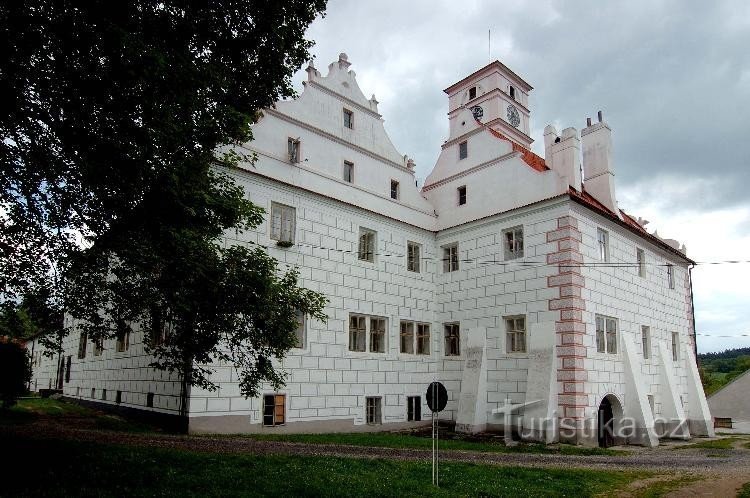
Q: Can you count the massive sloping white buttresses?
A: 5